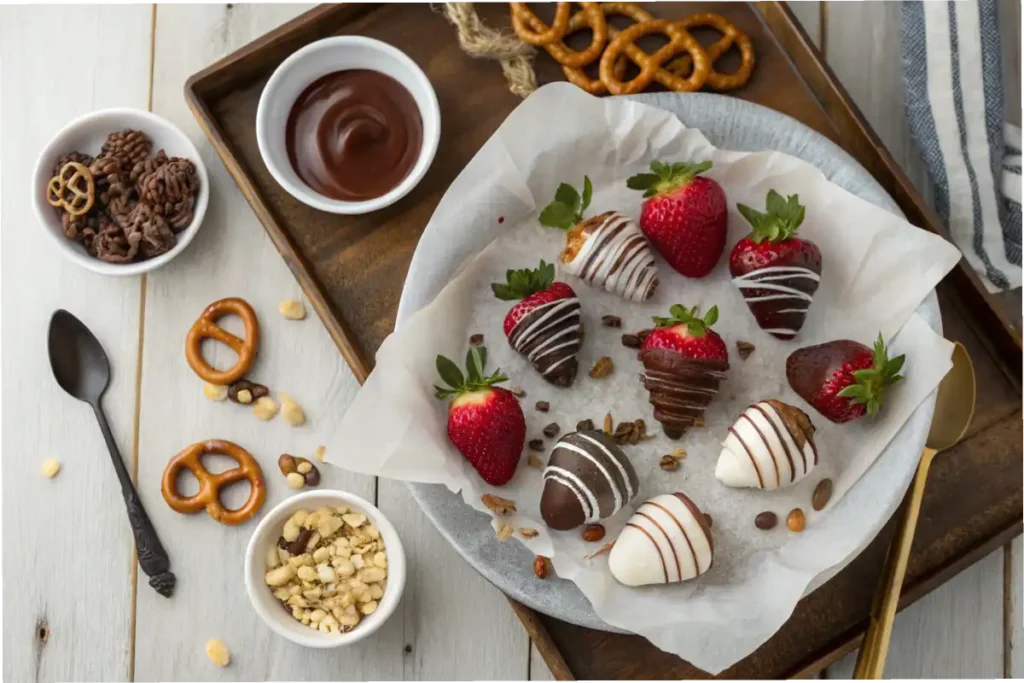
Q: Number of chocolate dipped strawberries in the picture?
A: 8